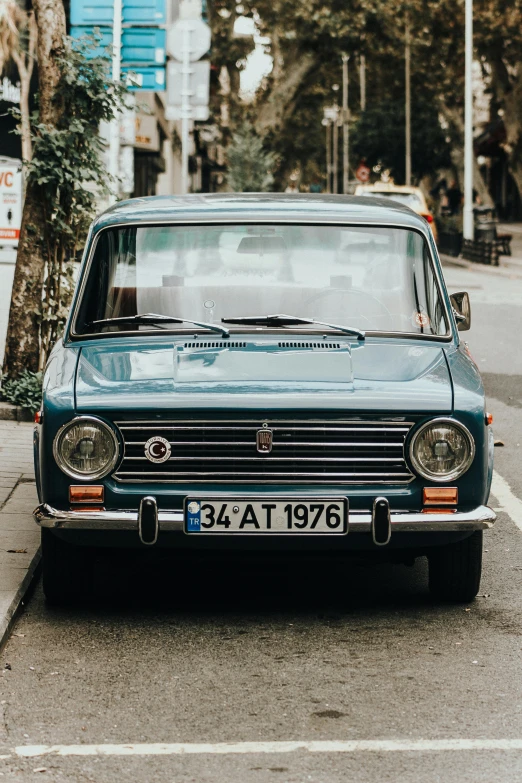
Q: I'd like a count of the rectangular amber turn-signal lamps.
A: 2